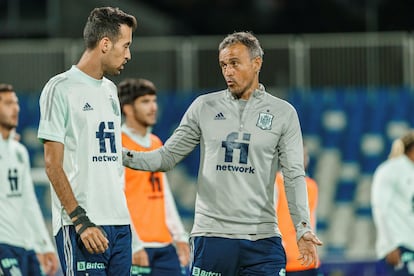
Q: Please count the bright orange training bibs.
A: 2